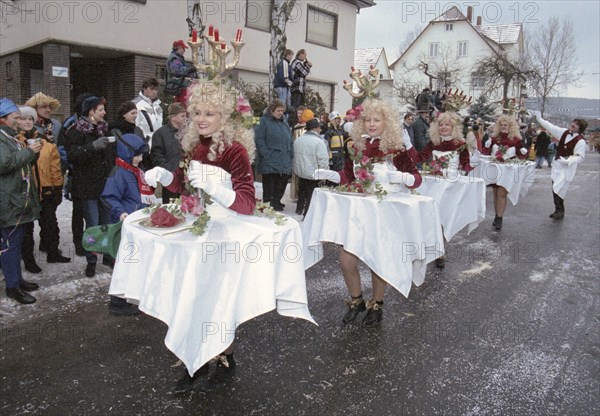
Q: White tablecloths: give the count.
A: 4